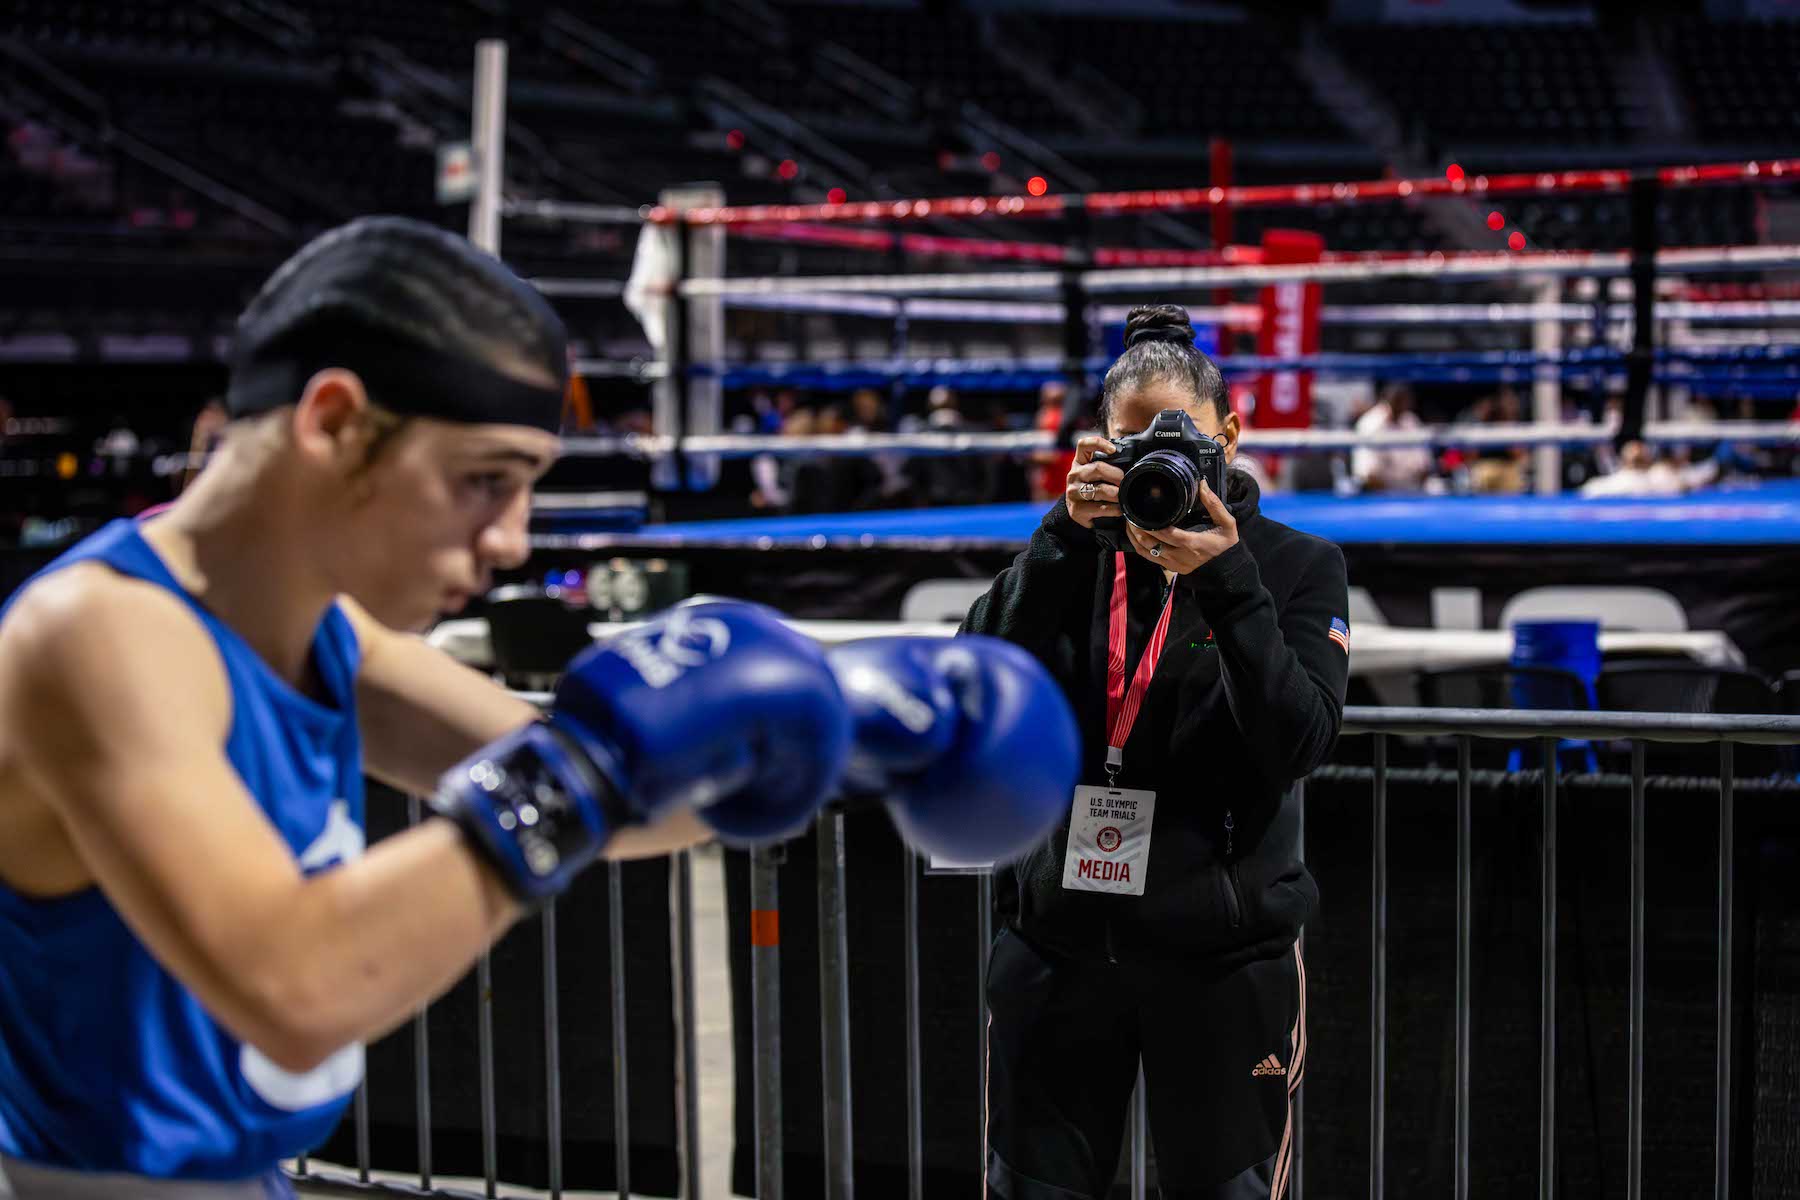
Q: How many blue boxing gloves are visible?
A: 2